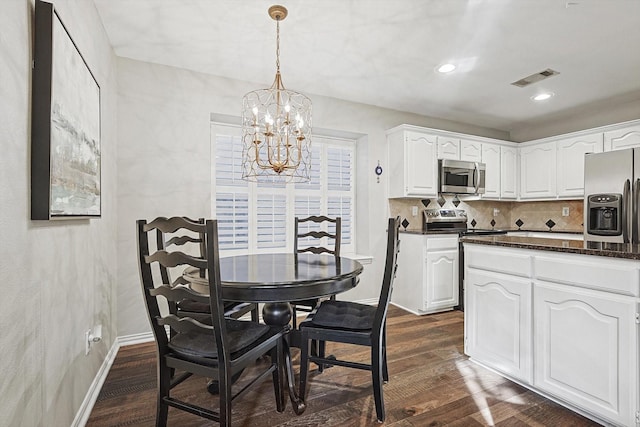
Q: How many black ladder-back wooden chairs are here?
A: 4